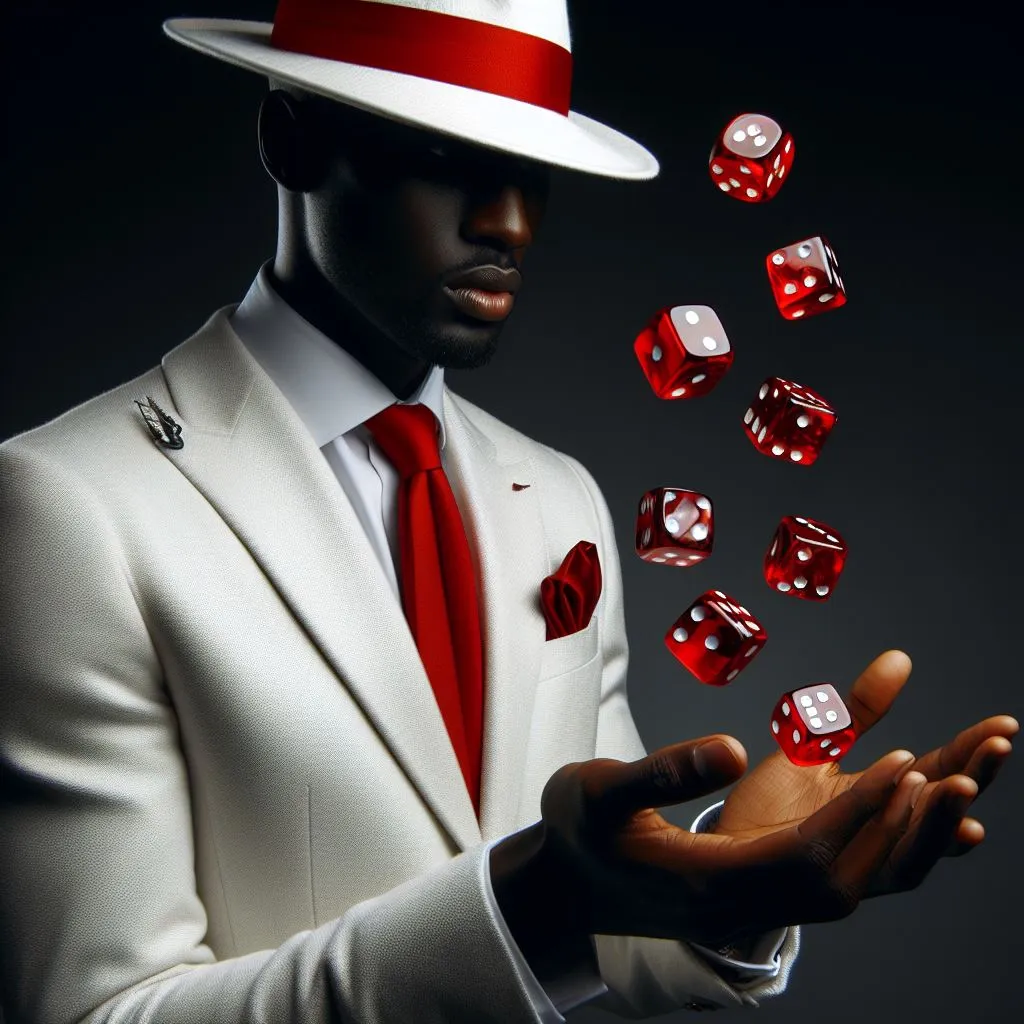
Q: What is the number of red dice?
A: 8